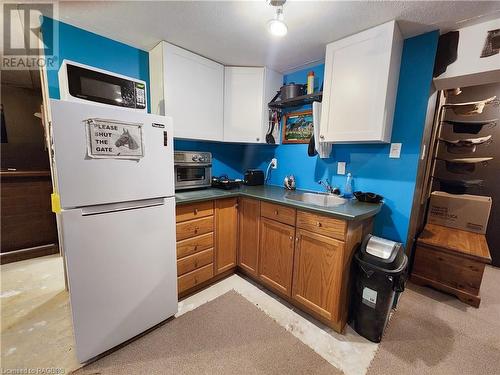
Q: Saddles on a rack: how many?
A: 5